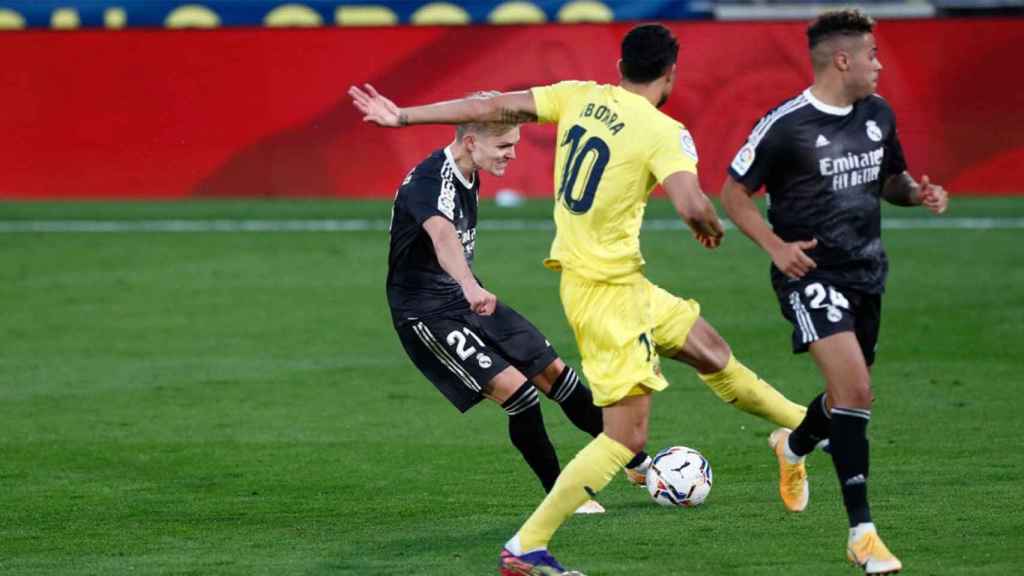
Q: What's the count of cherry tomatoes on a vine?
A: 0